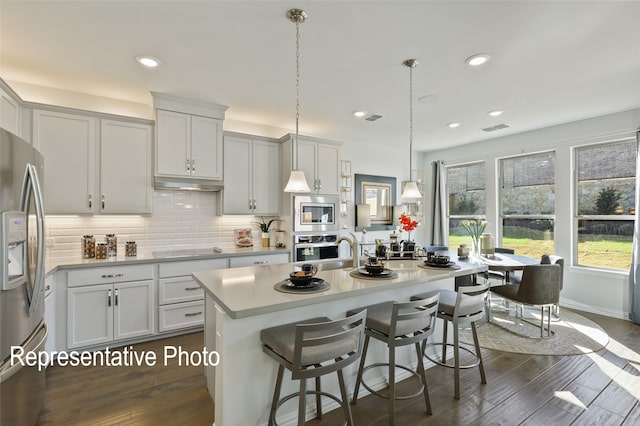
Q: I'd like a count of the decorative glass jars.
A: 4